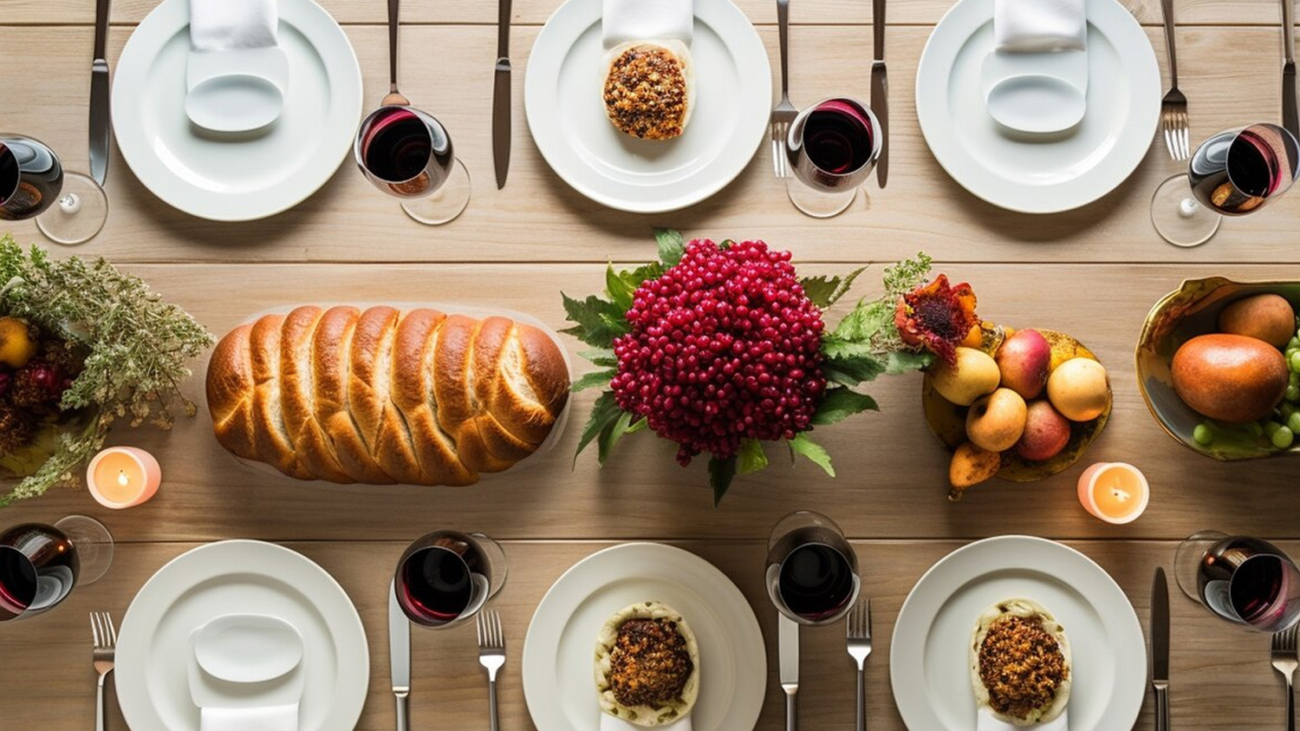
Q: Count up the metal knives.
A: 7